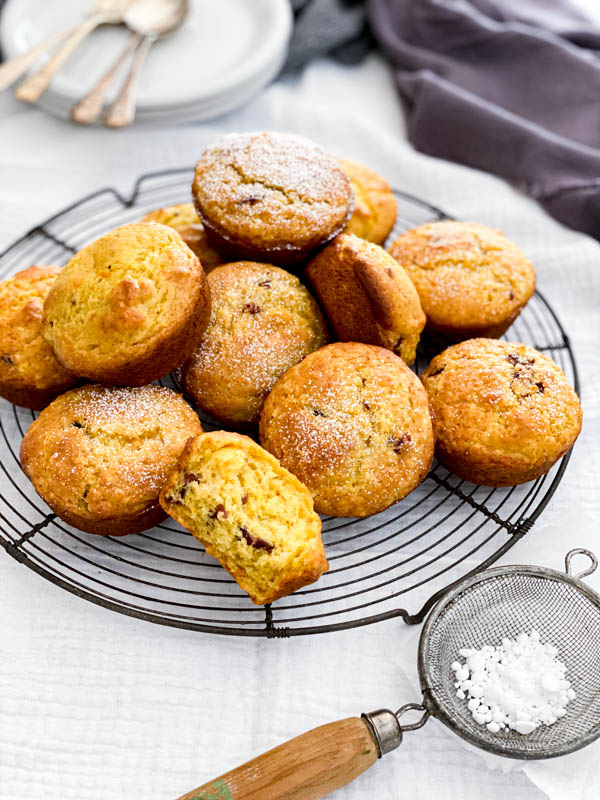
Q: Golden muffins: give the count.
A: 12